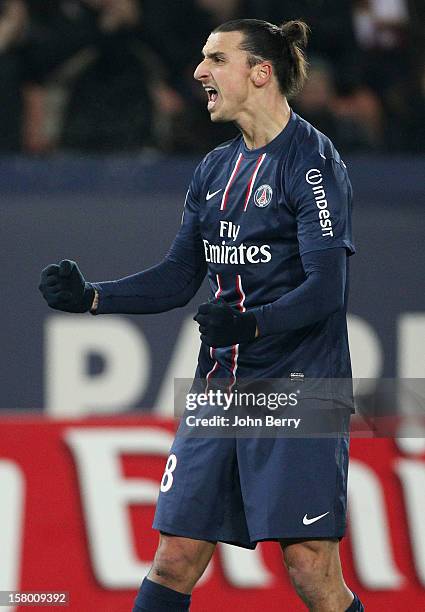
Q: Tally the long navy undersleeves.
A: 2